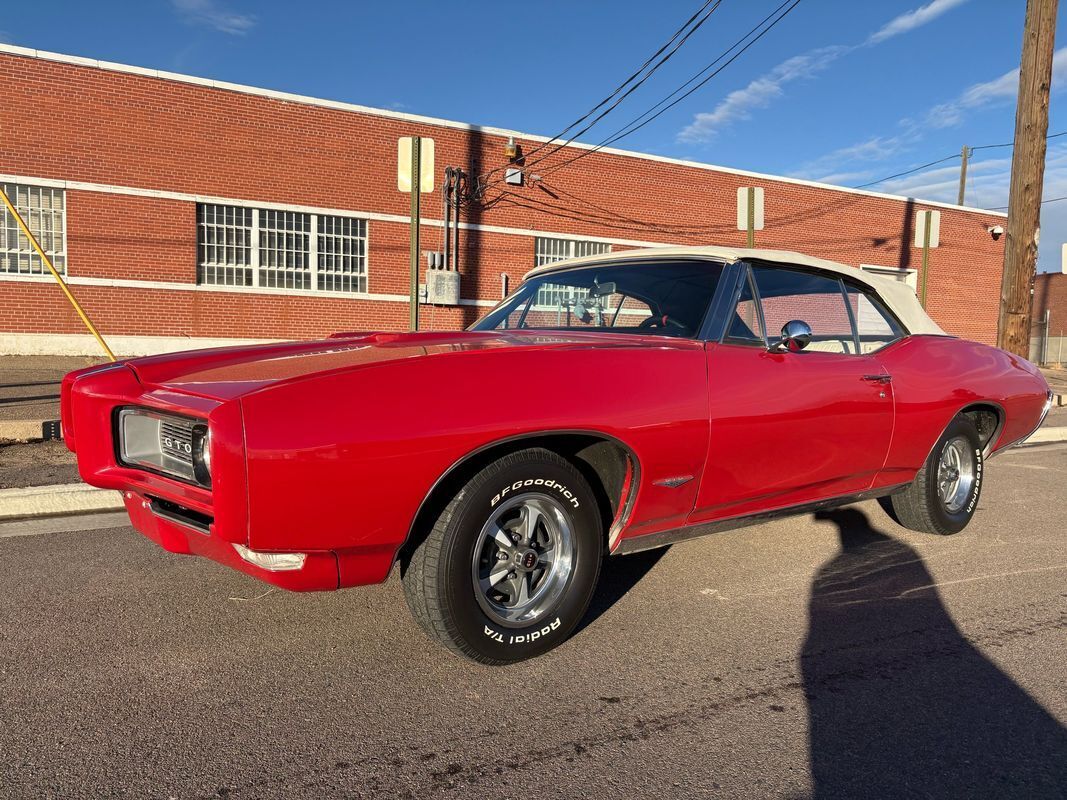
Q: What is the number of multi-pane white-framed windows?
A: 3